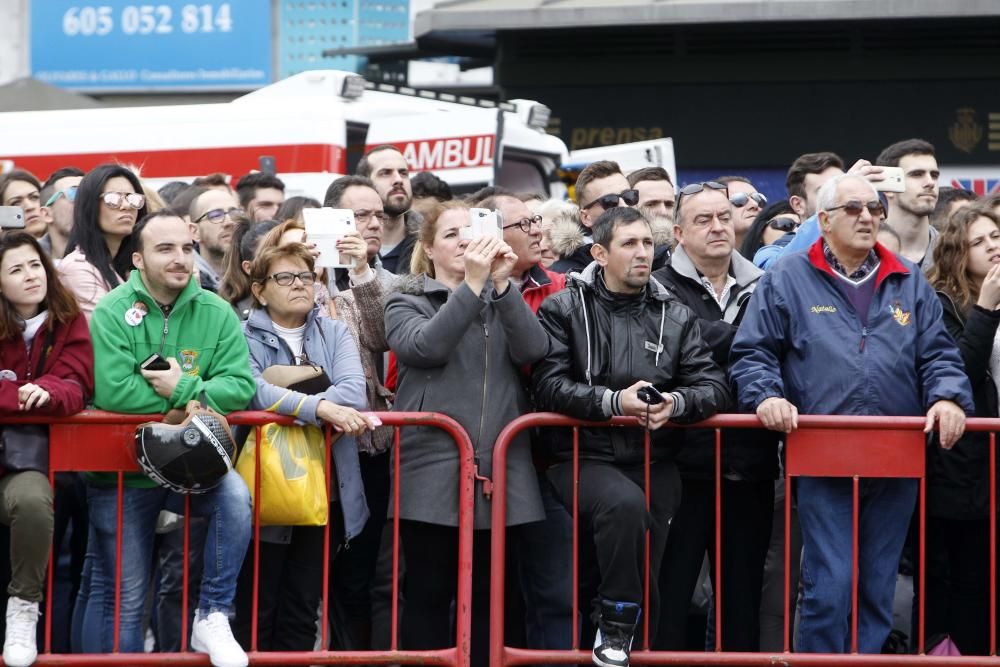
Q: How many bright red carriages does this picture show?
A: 0